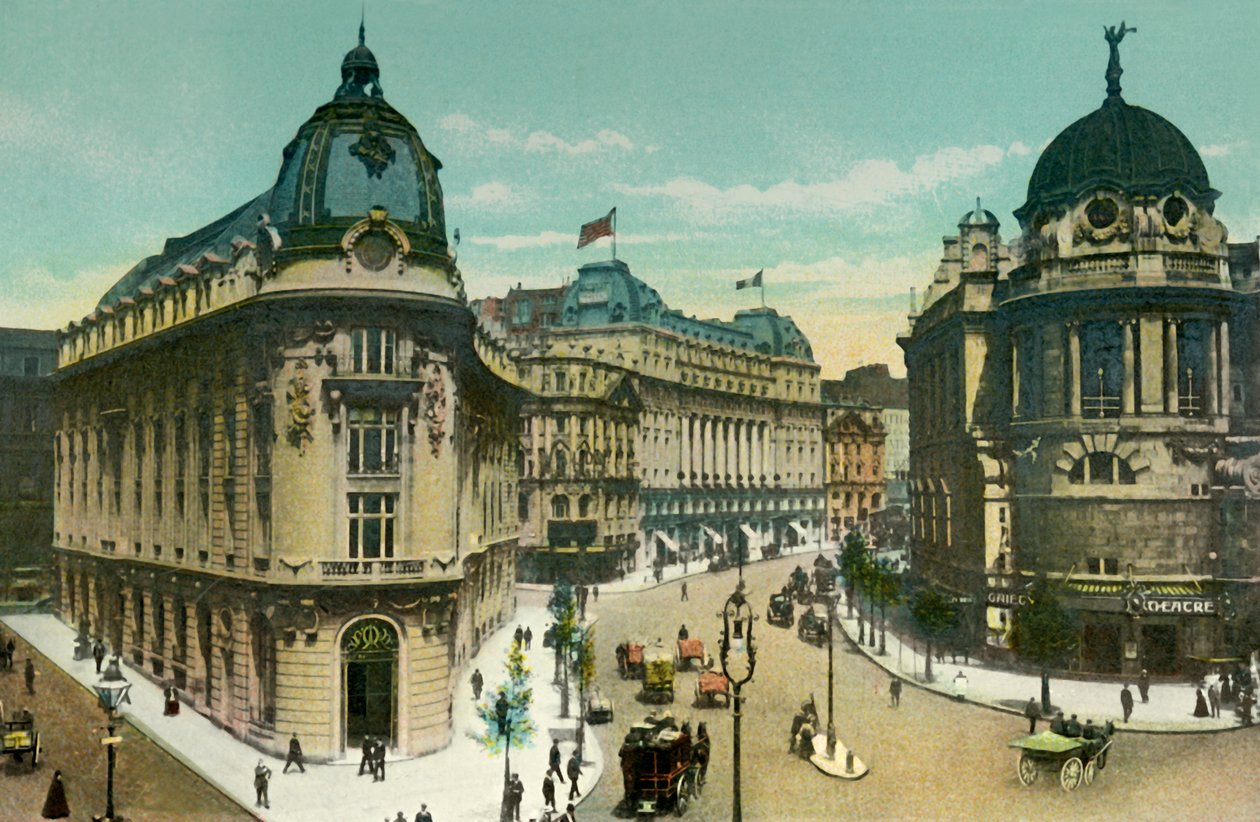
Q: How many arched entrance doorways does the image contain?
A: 1